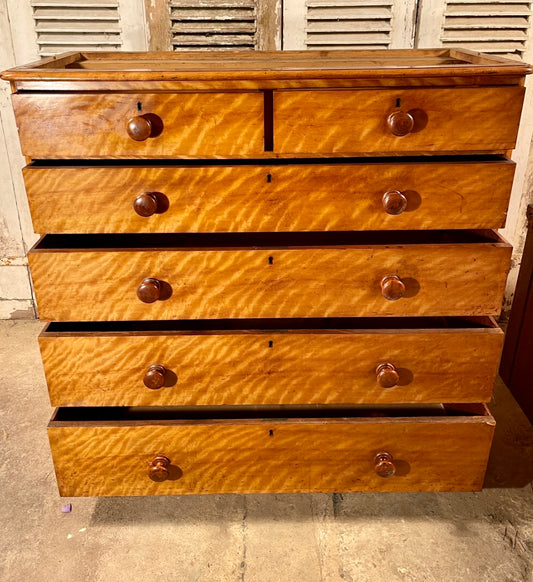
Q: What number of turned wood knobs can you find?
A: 10